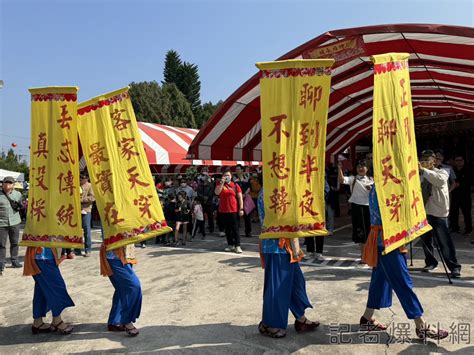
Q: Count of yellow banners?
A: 4